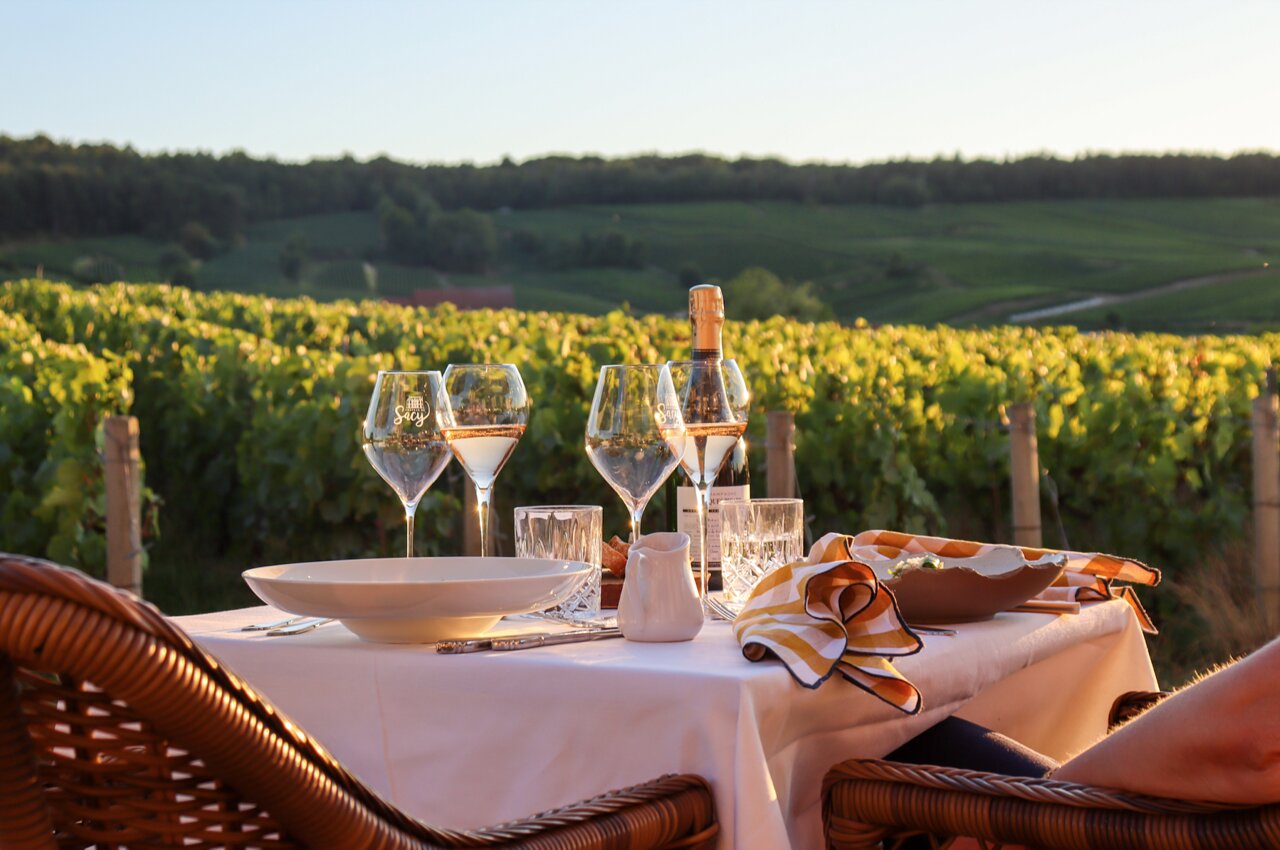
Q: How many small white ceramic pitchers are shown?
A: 1